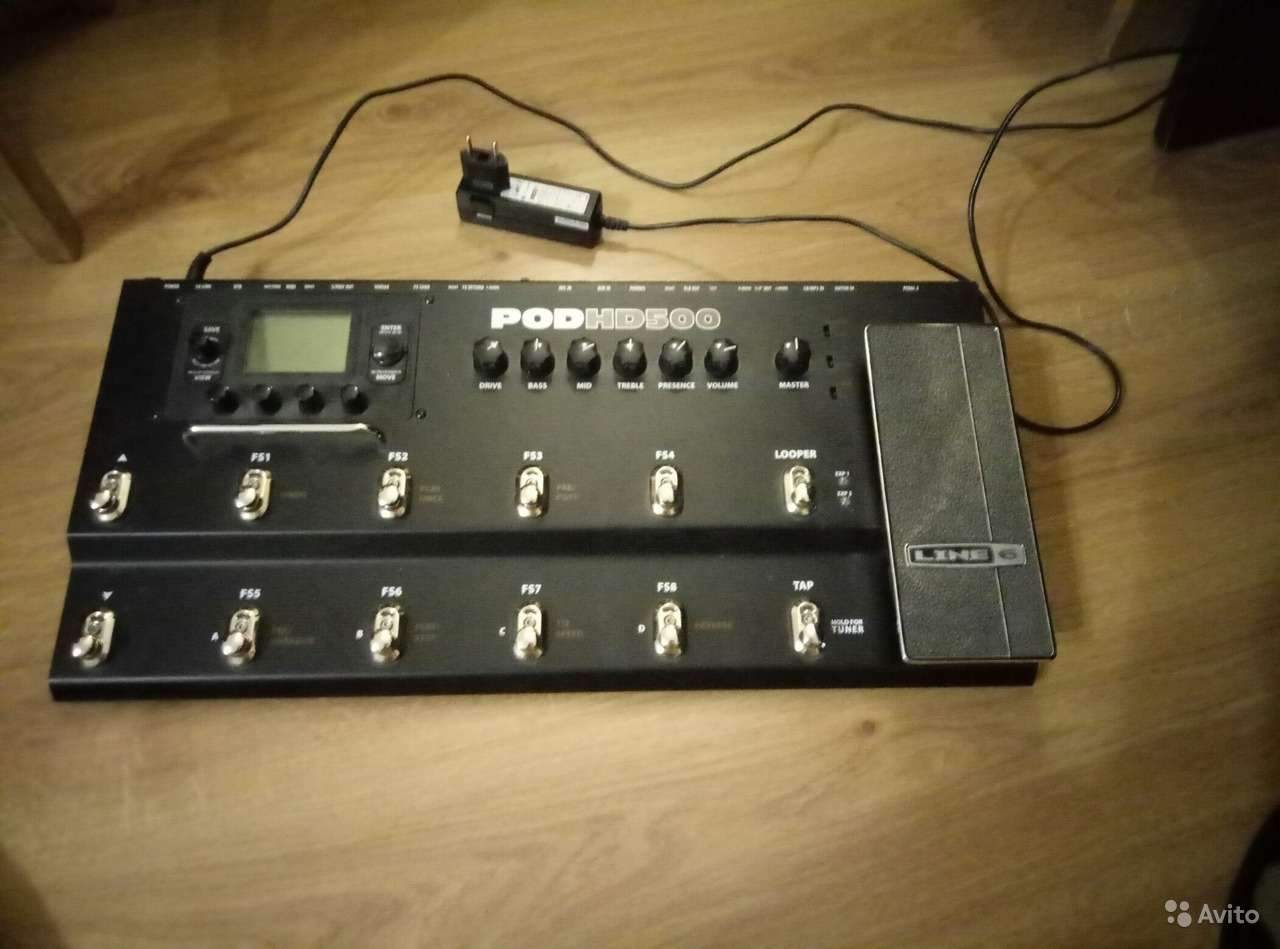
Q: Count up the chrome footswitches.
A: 12